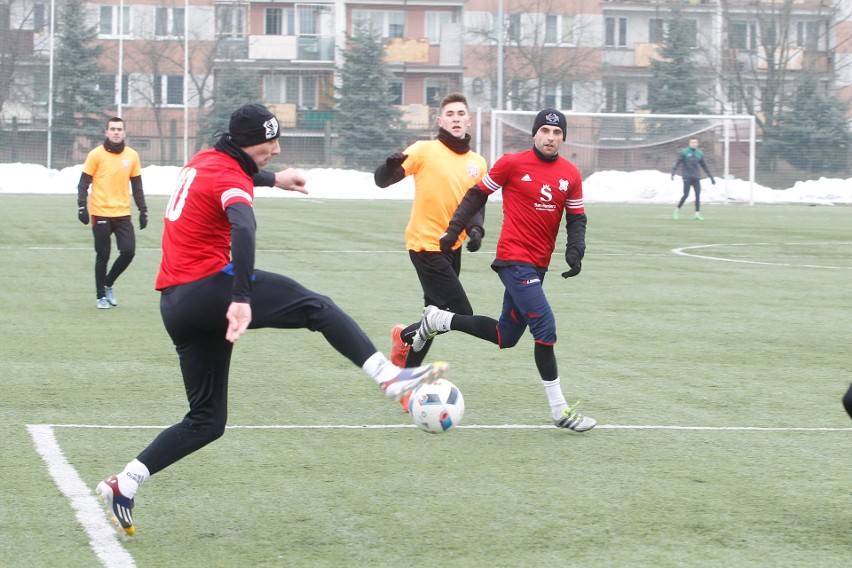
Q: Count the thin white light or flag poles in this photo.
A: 4